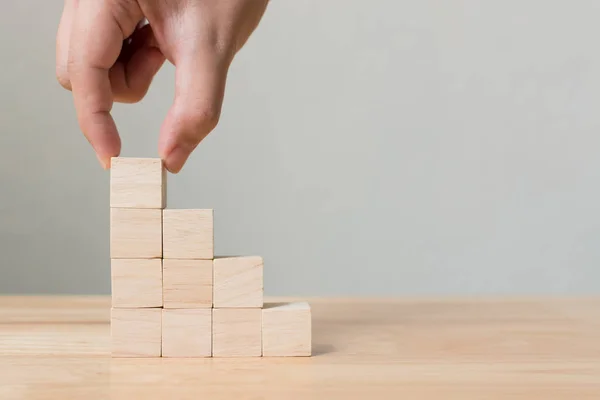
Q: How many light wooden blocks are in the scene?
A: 10